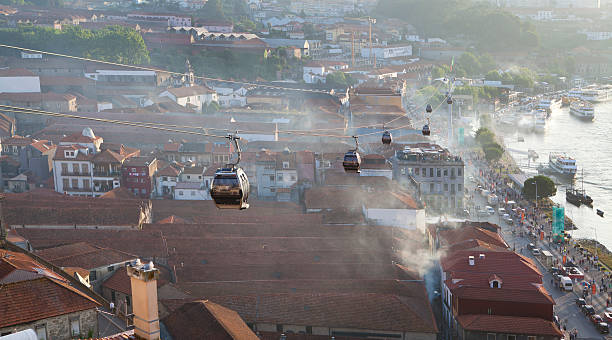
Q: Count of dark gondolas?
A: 6